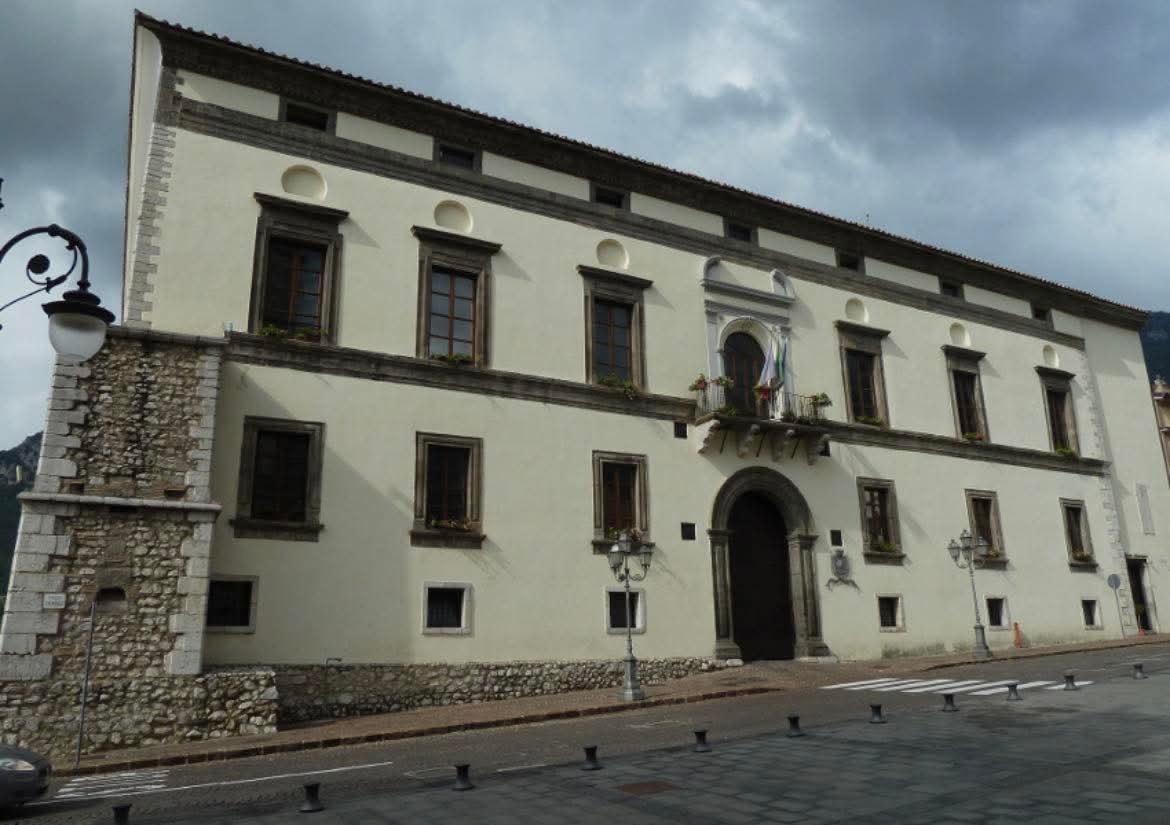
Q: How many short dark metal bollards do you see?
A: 11